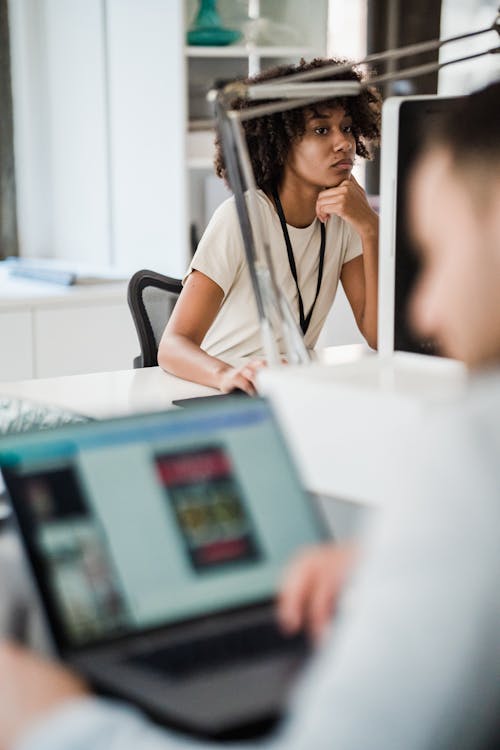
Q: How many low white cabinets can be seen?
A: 2